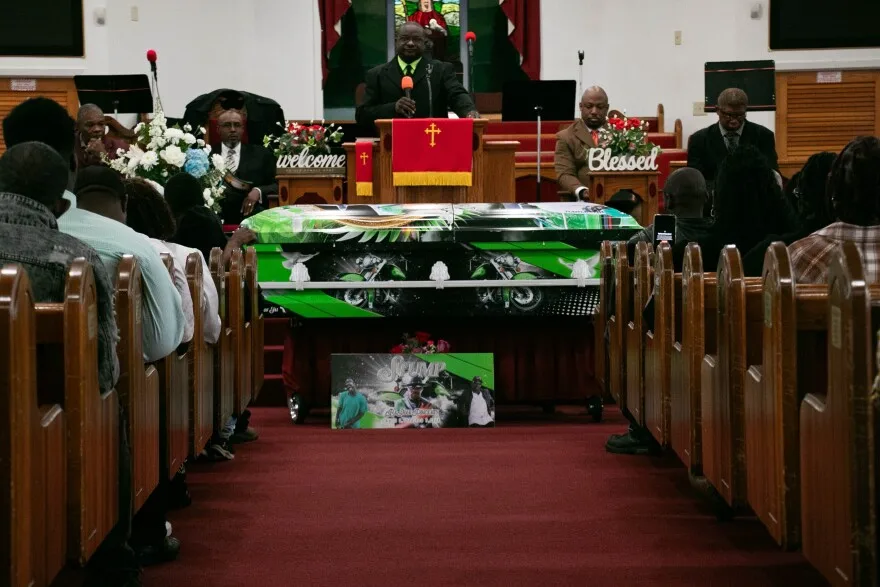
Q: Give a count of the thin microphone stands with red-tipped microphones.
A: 2